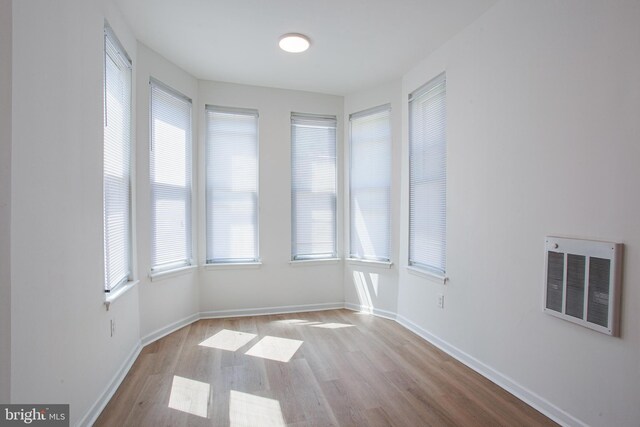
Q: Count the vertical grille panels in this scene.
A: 3